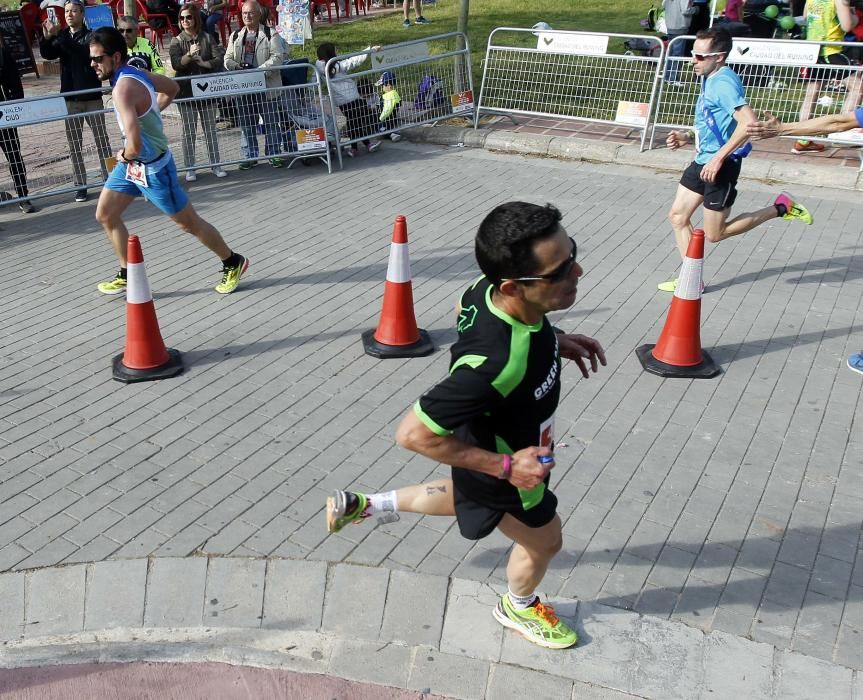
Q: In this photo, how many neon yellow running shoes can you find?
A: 6